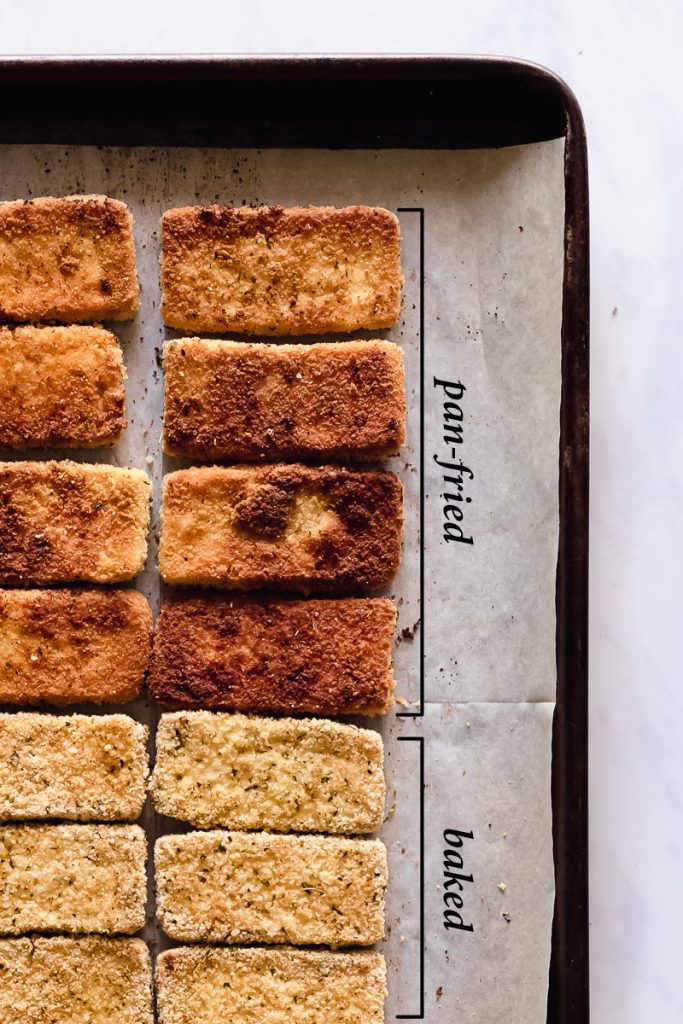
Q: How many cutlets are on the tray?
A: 14